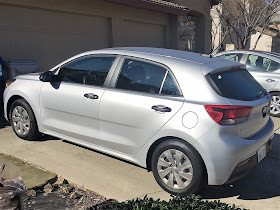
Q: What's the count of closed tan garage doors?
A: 2